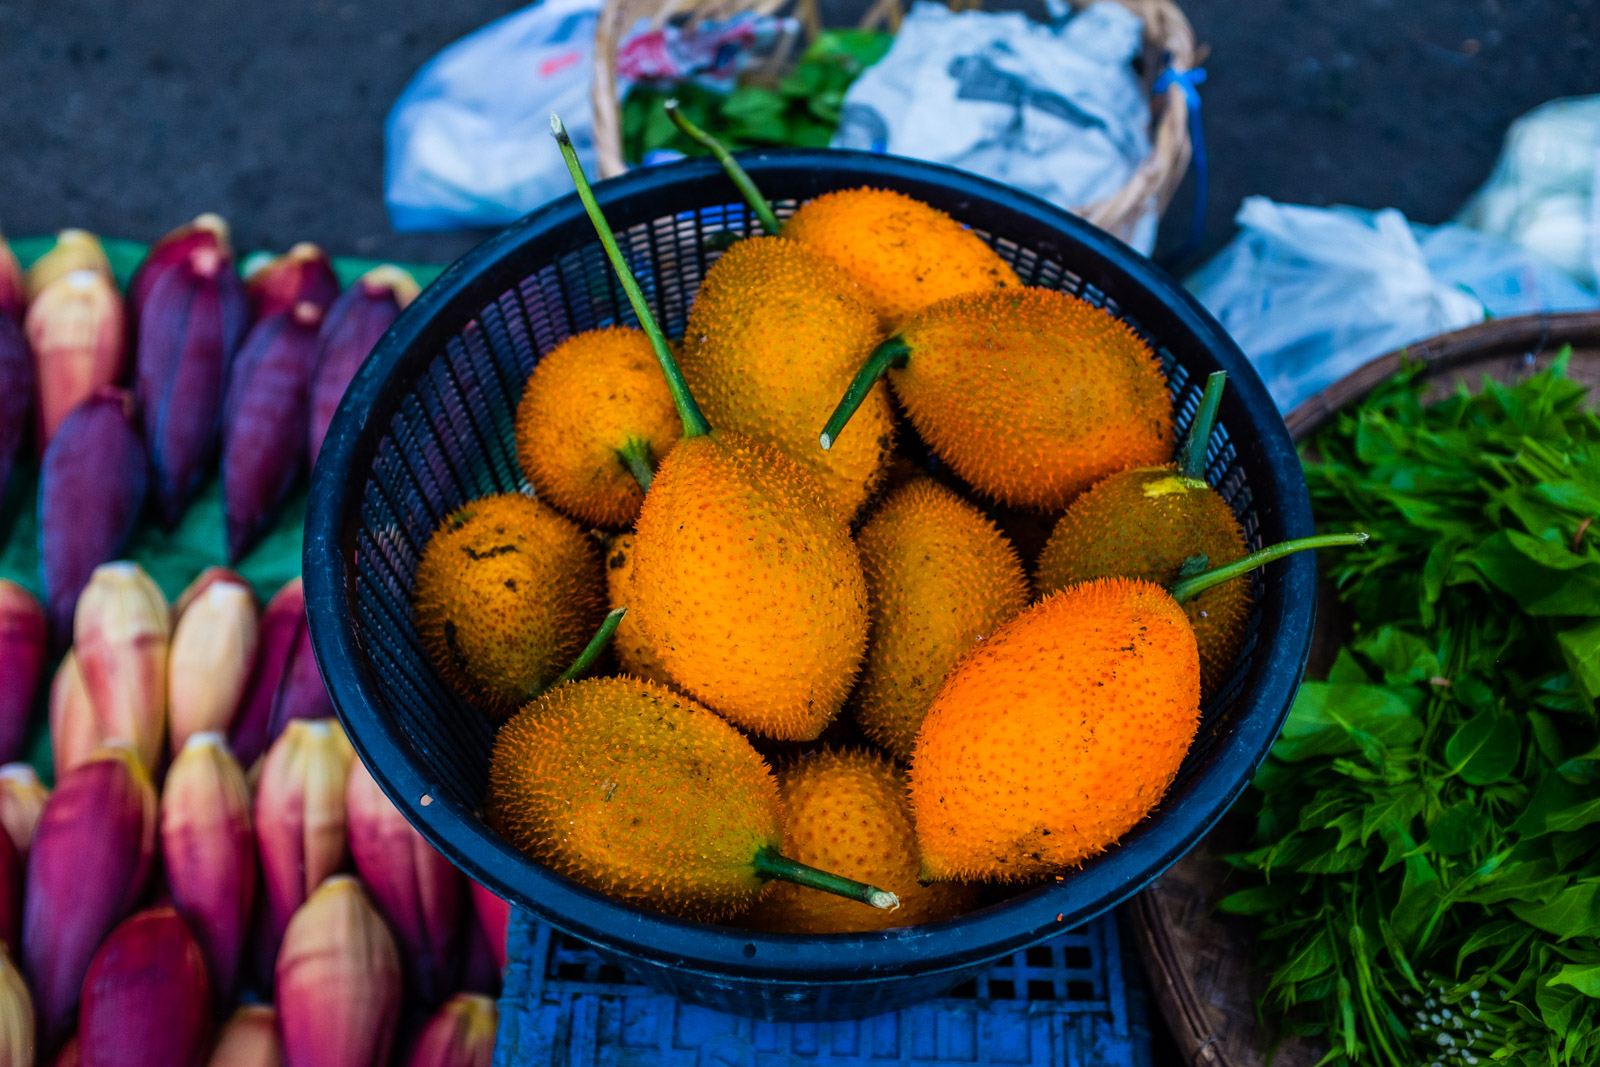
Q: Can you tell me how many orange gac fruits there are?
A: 12